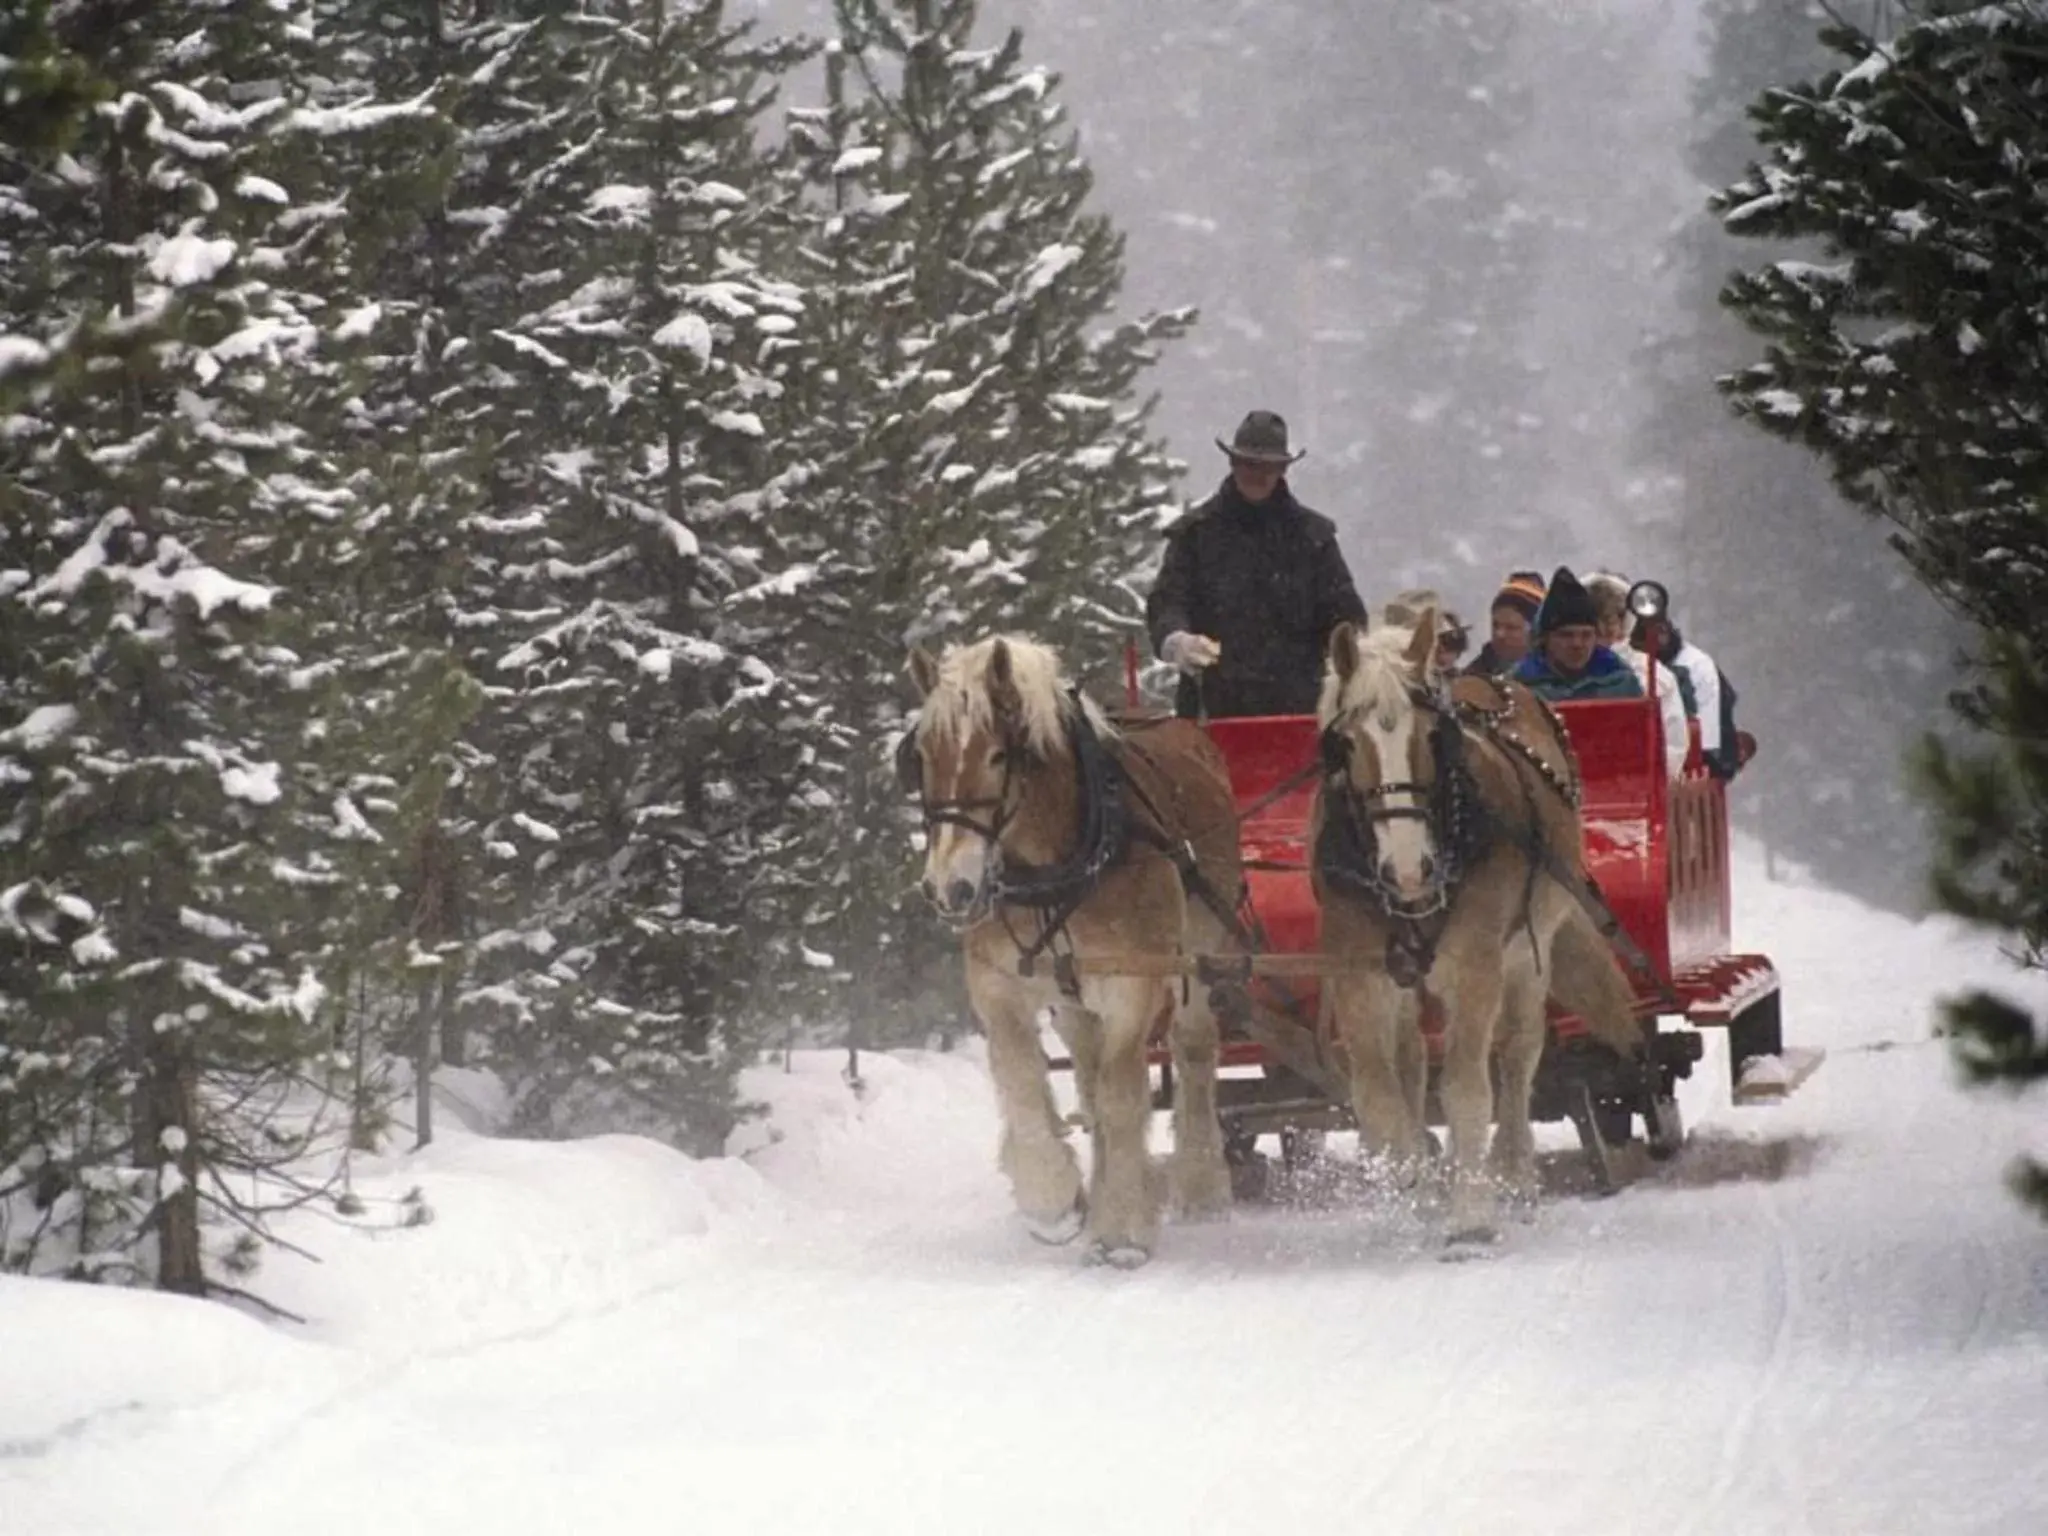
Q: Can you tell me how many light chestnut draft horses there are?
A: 2